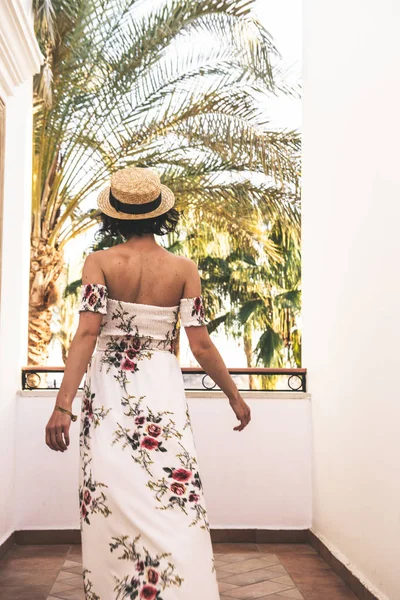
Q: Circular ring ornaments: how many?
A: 3